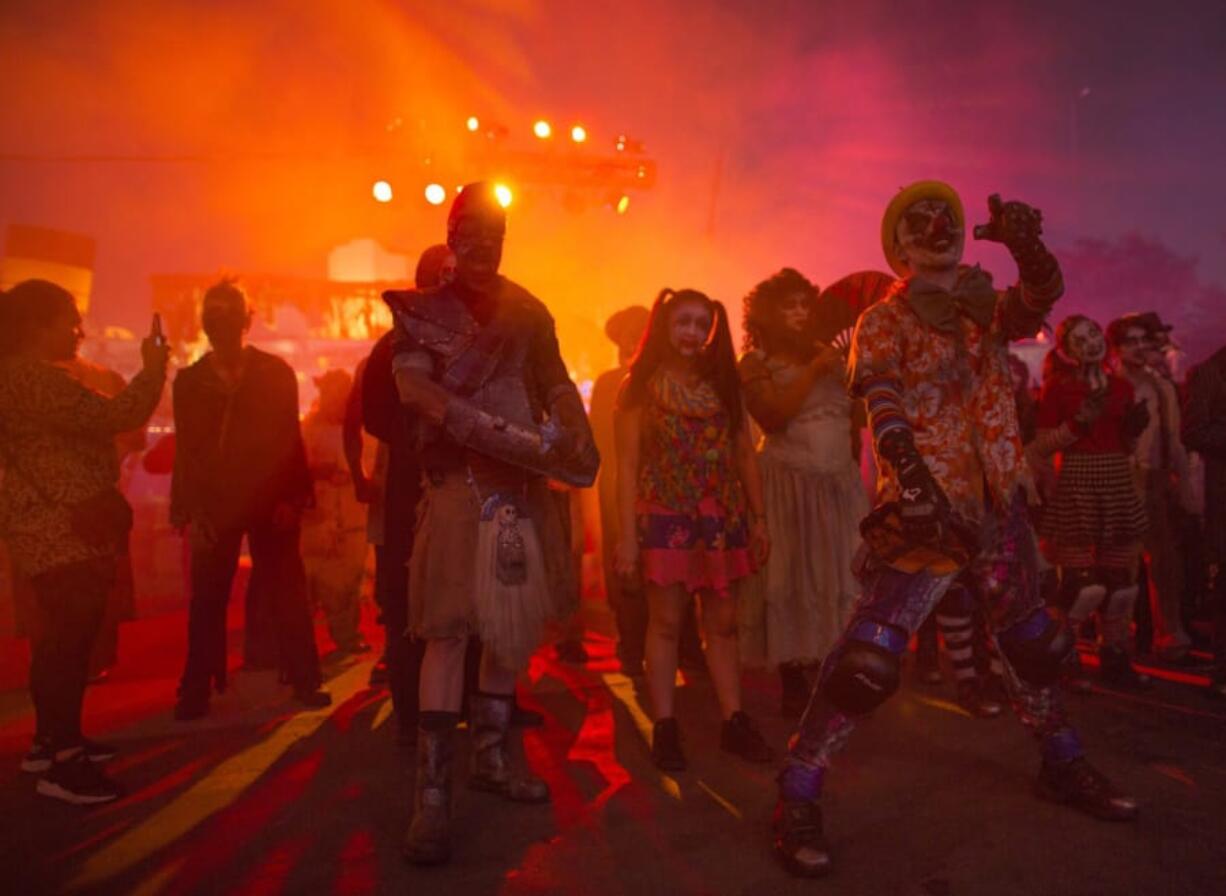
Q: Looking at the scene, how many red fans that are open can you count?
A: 1